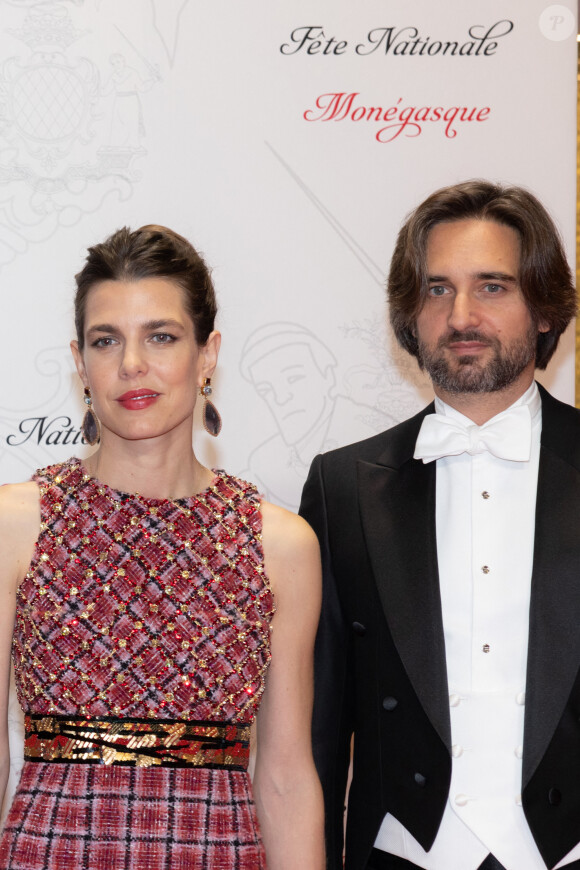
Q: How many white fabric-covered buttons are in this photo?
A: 6